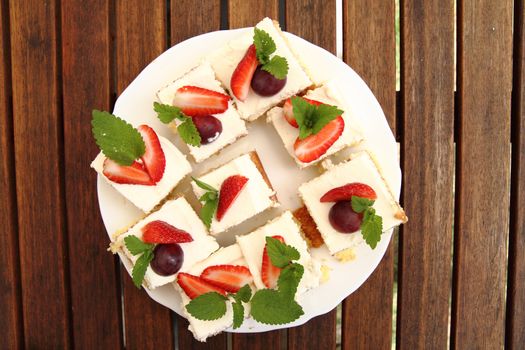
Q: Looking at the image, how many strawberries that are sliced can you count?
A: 12